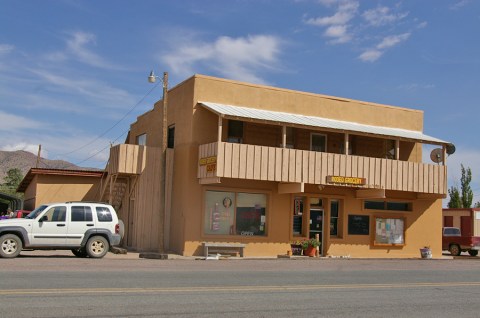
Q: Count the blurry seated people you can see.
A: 1